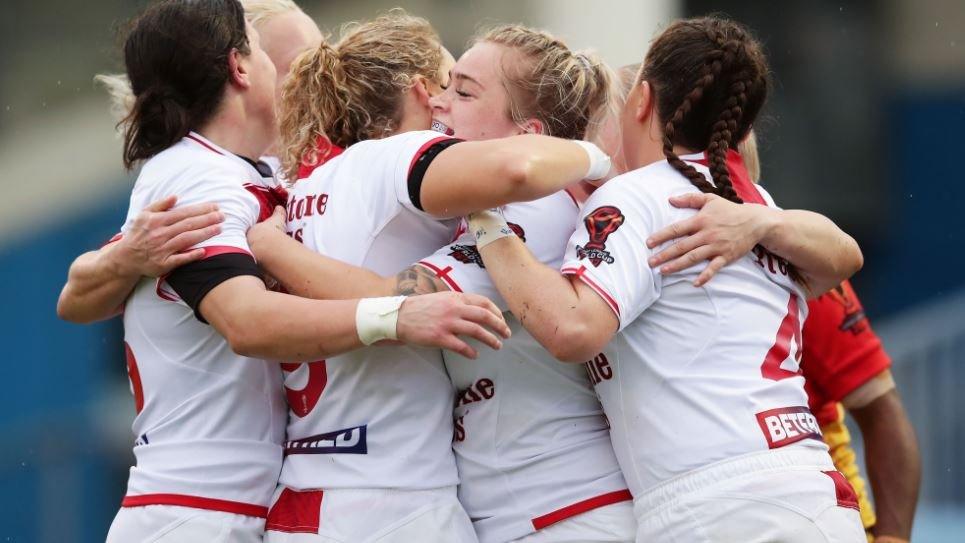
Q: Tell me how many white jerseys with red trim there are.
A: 4